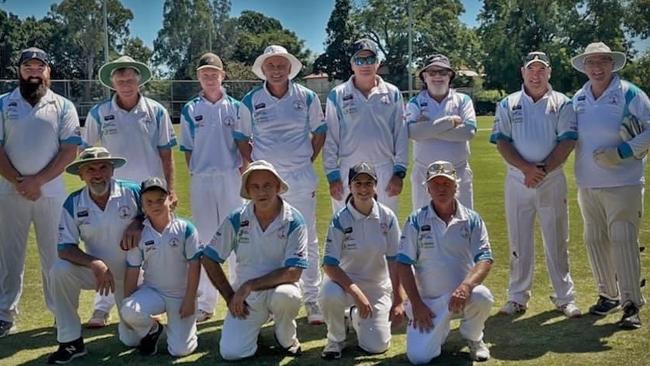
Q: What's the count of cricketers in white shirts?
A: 13